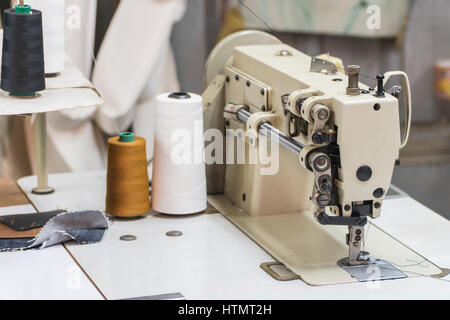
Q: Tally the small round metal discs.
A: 2